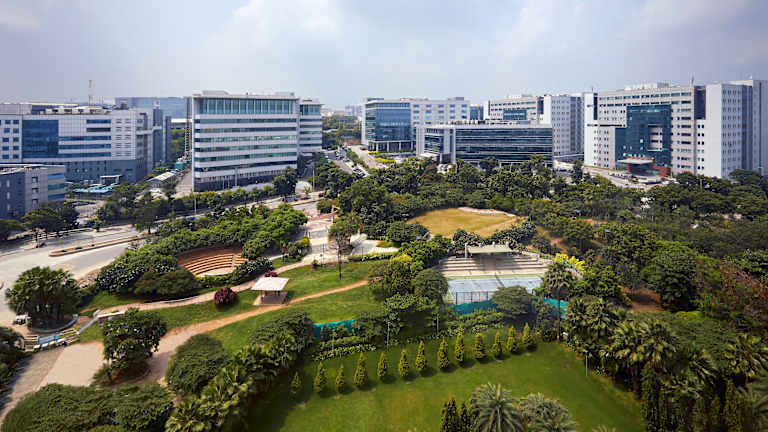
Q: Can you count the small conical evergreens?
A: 13